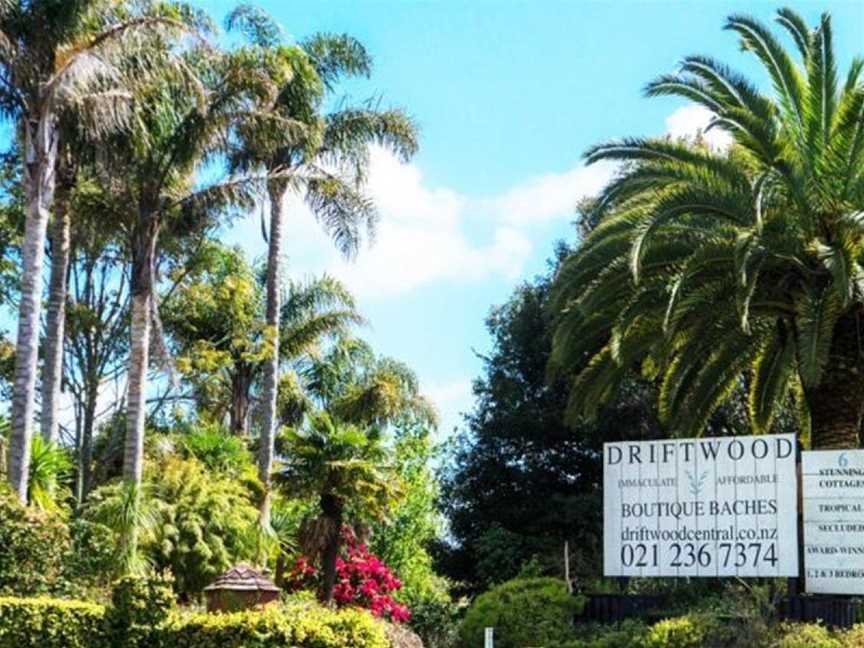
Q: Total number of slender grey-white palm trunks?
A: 4